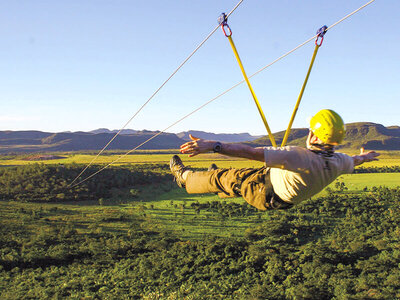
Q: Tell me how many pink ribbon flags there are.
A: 0